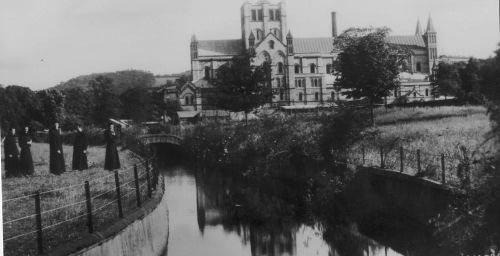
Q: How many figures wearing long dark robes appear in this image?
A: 5